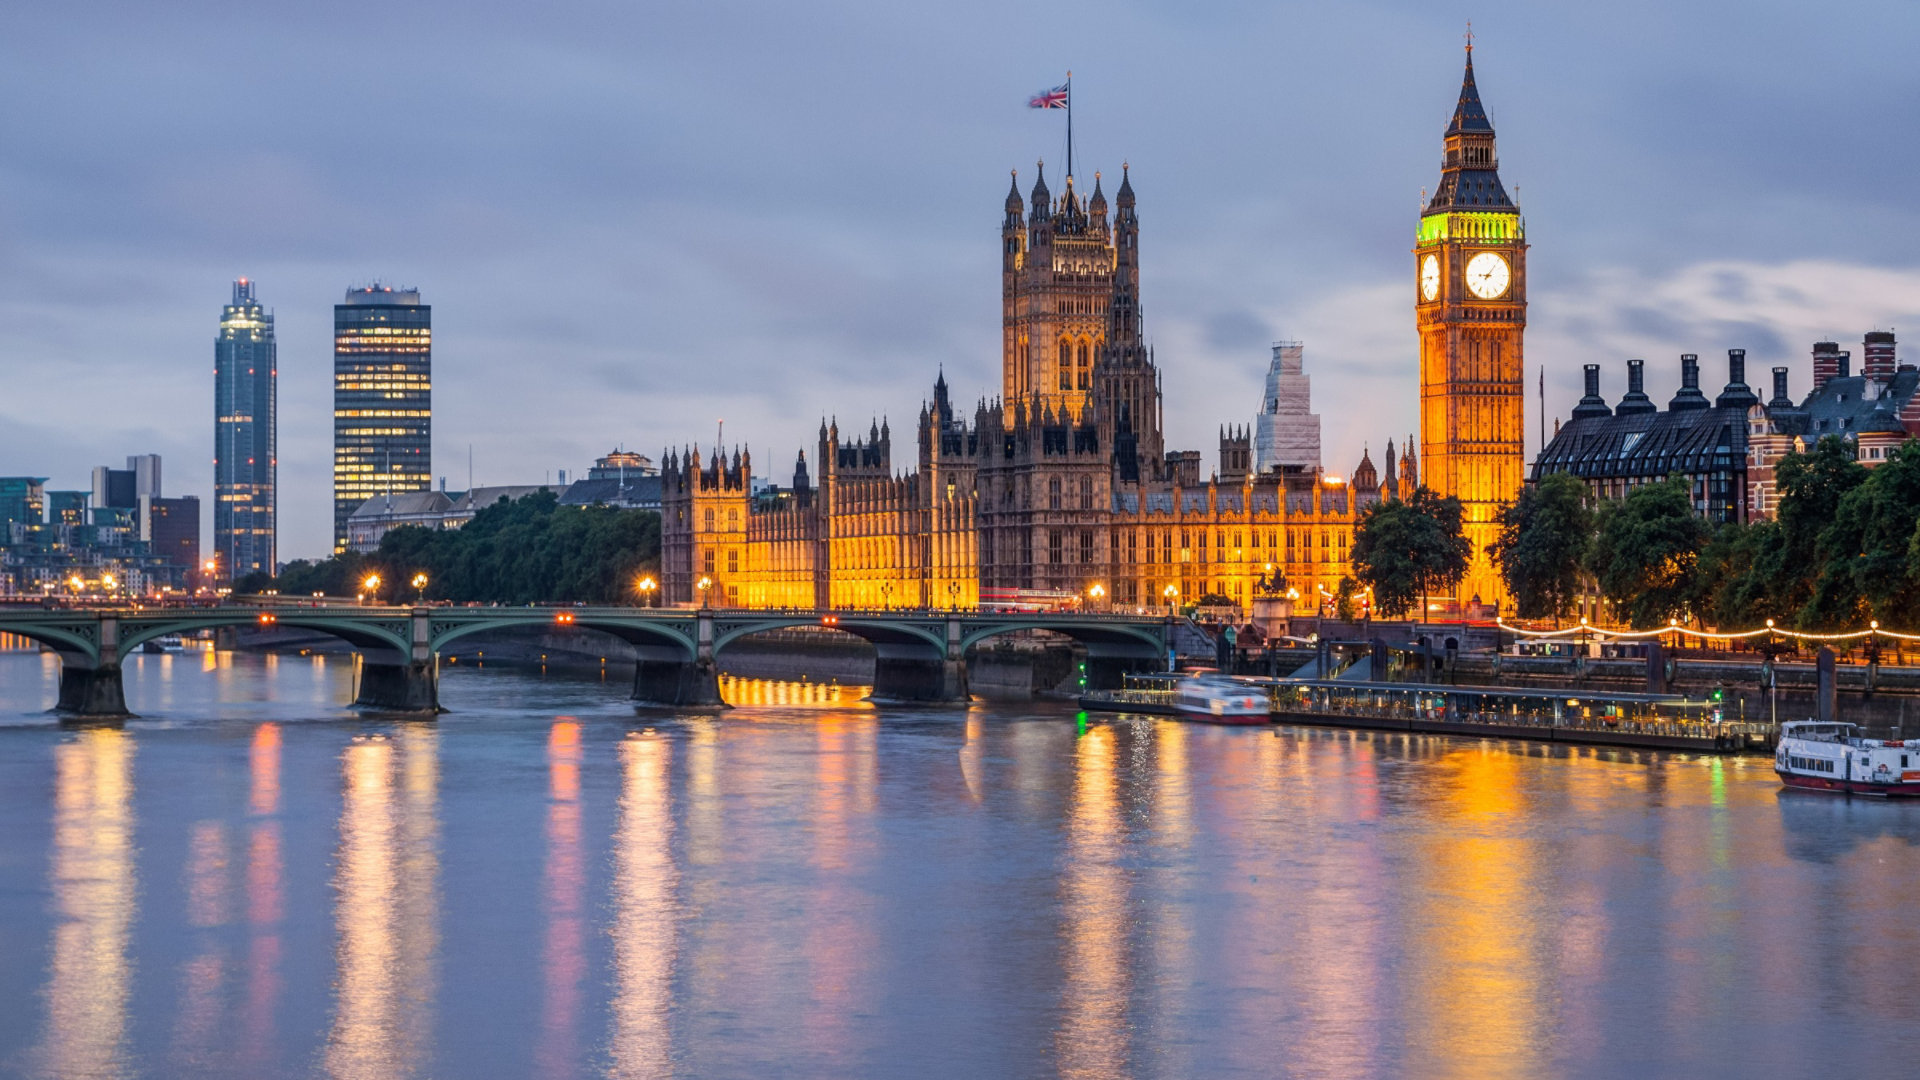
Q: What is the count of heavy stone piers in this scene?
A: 4